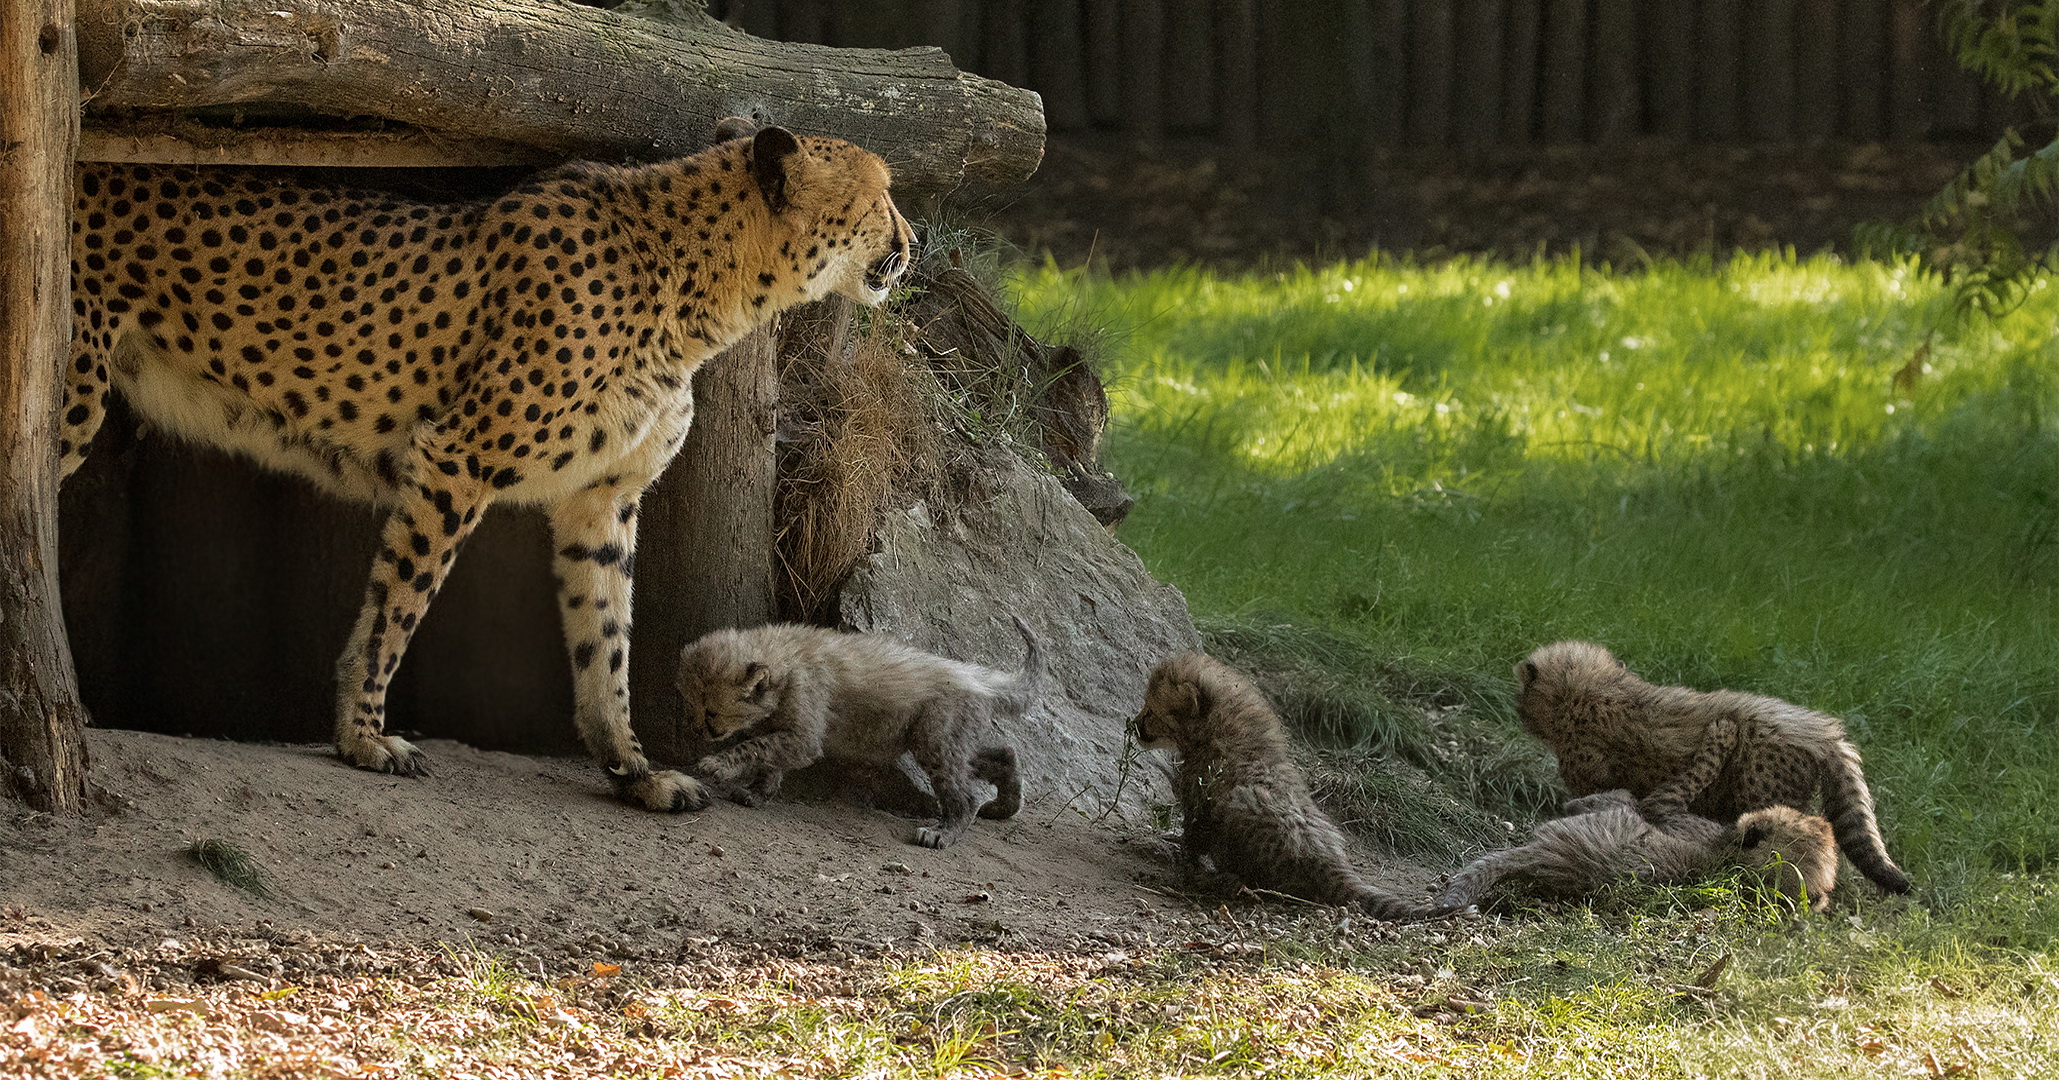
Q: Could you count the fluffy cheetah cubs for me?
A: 4